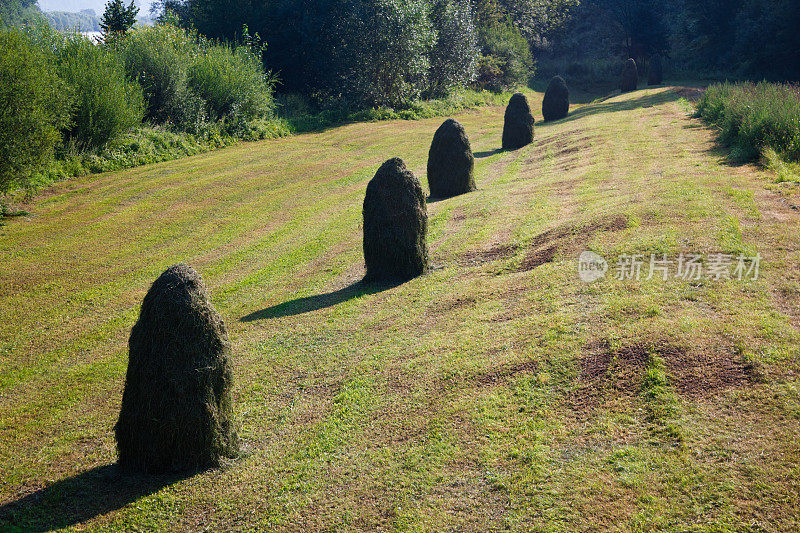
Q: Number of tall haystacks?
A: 7